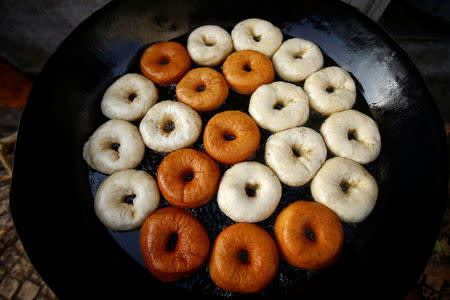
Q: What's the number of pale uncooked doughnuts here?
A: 13